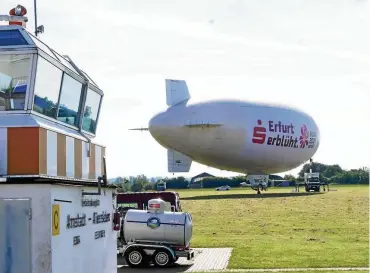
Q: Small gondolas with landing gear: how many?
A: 1